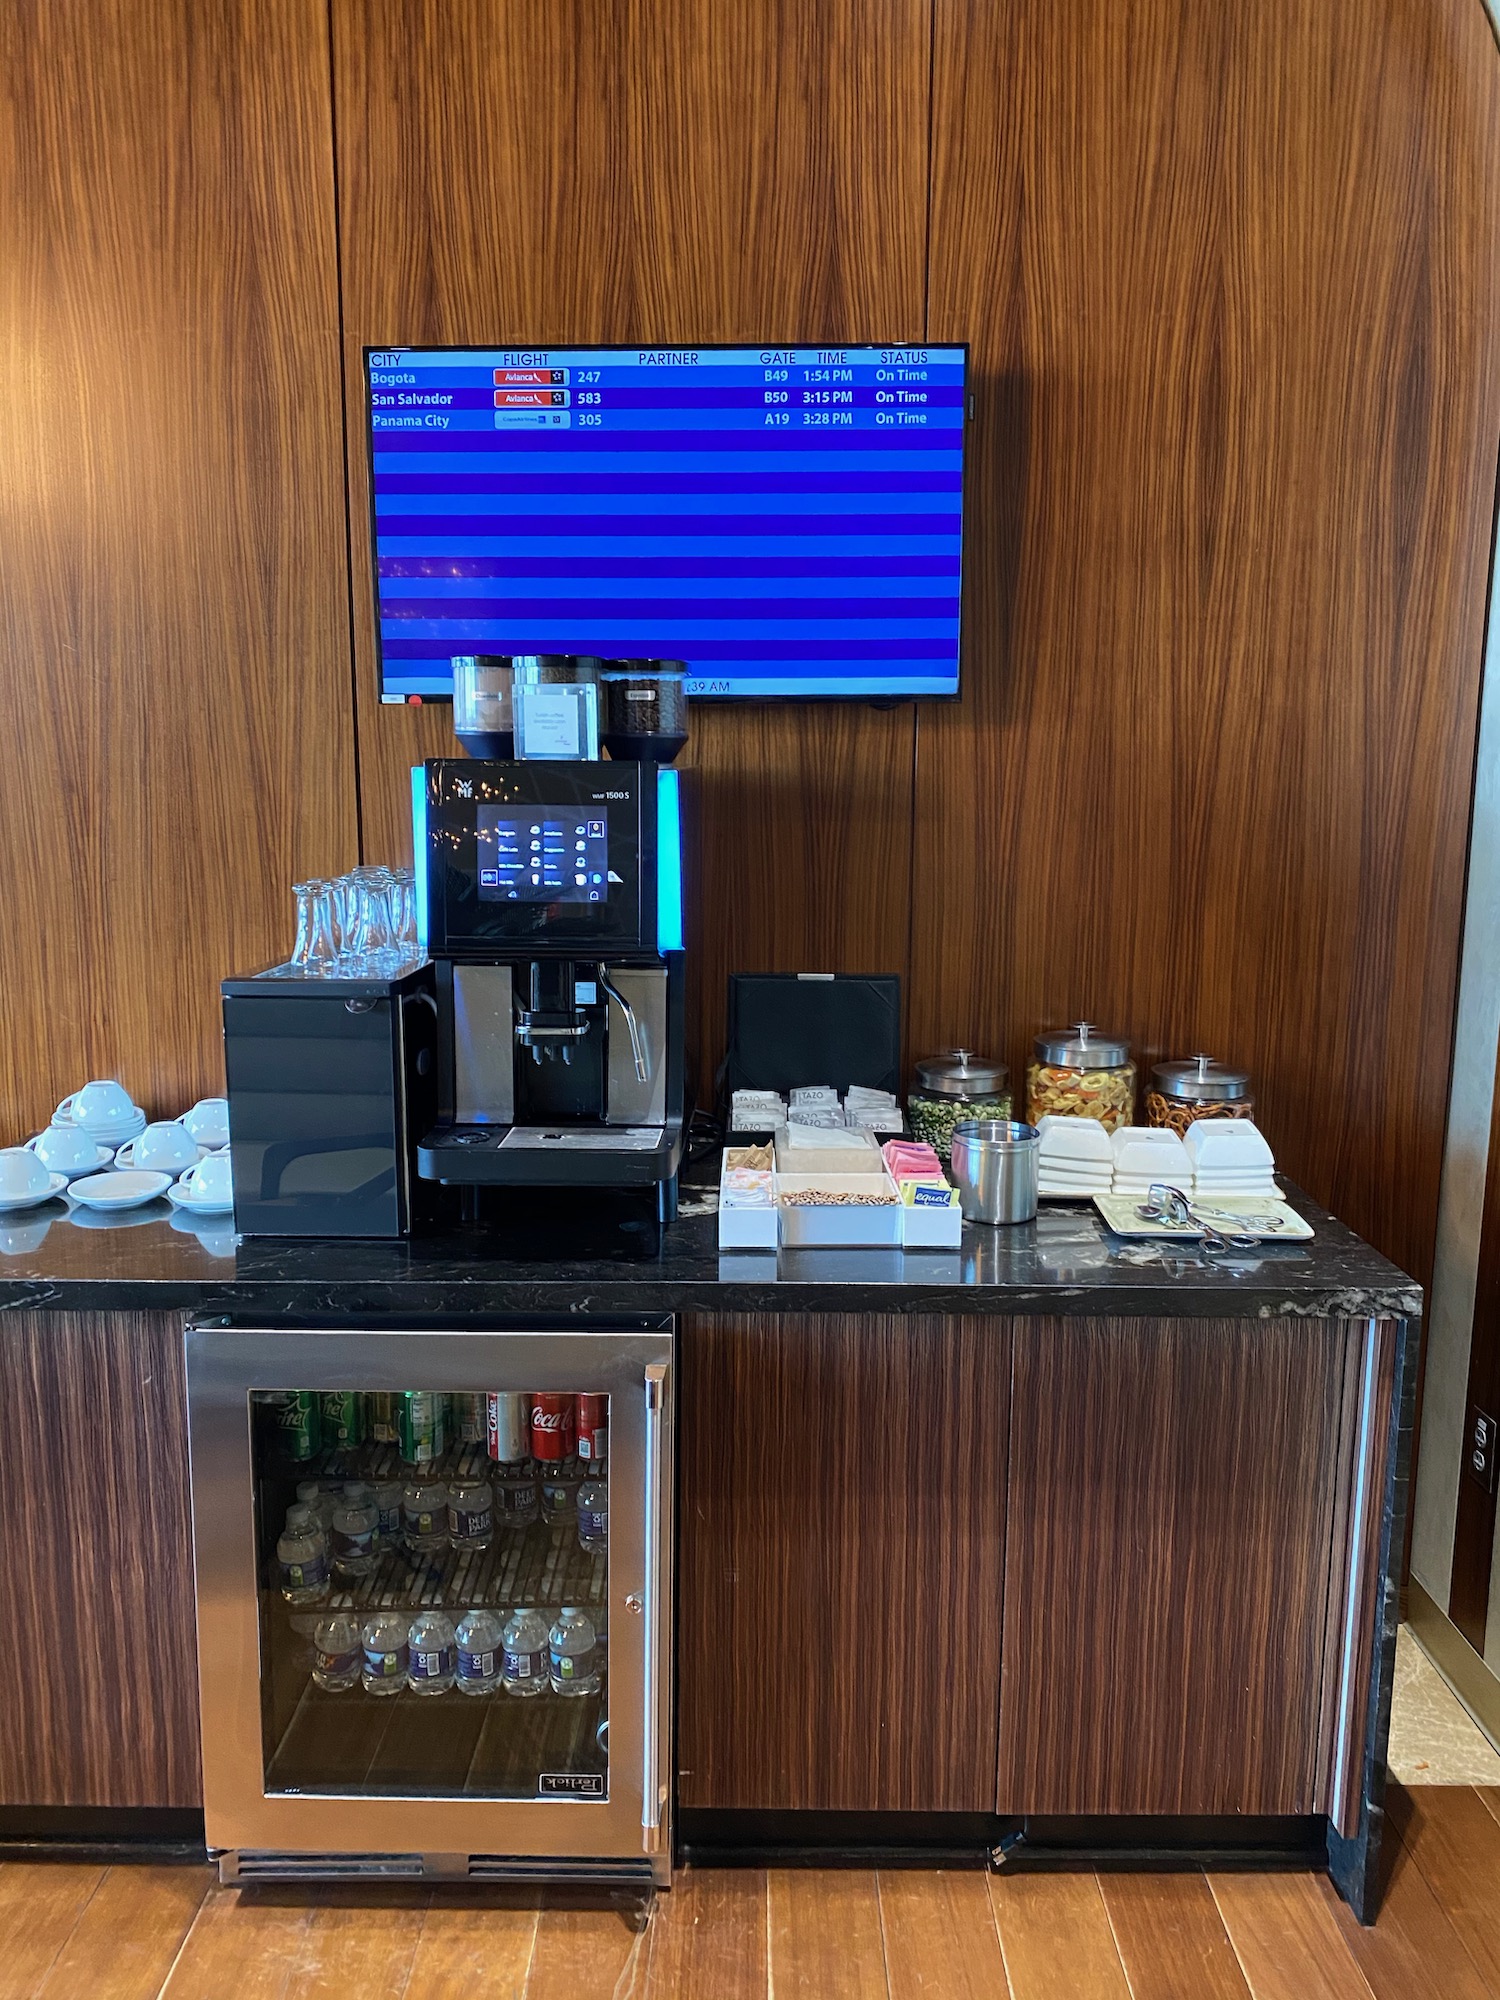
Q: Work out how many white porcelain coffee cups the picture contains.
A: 6